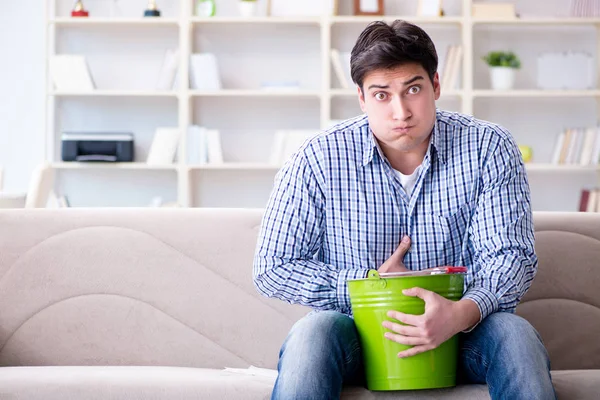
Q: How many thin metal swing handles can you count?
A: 1